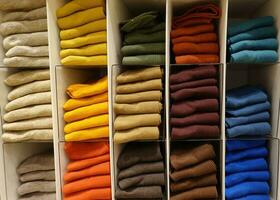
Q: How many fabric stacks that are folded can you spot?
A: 15